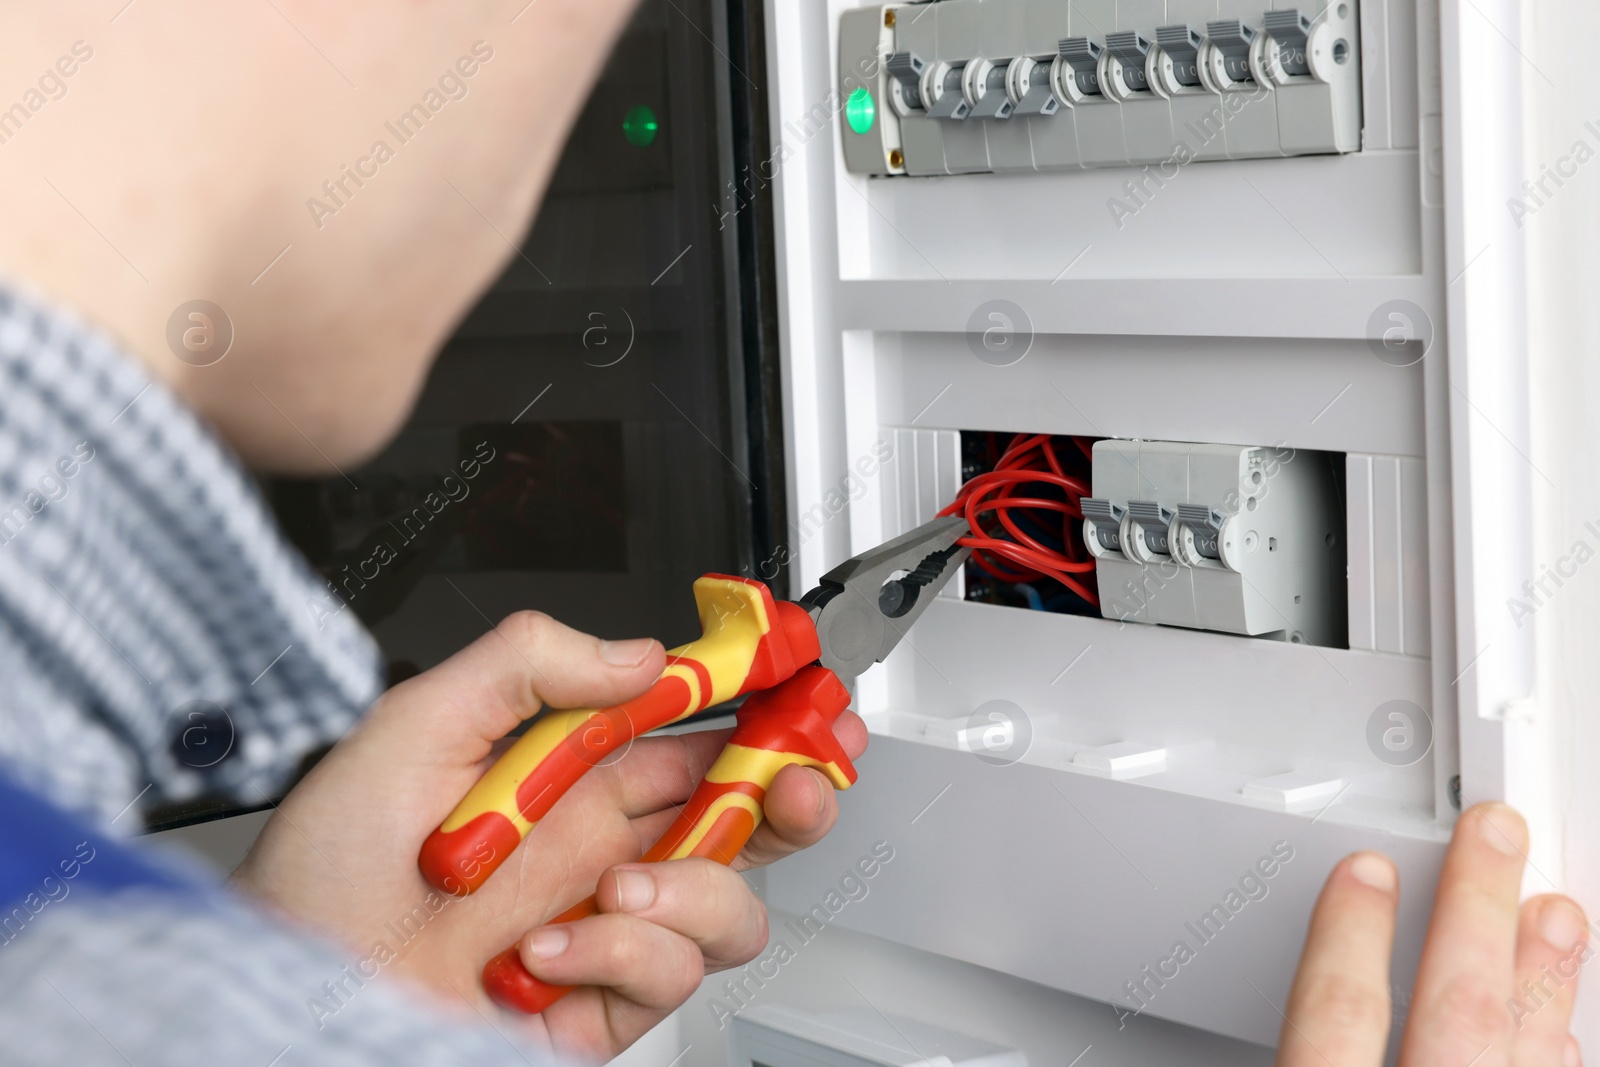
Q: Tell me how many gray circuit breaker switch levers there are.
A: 12